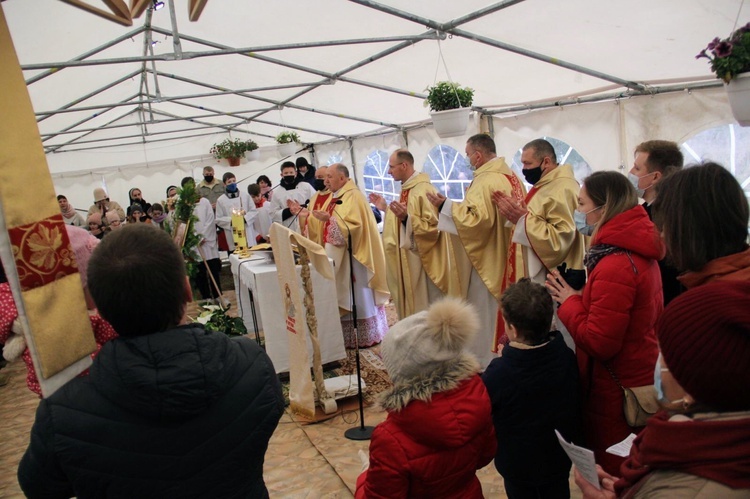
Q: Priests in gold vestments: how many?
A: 5